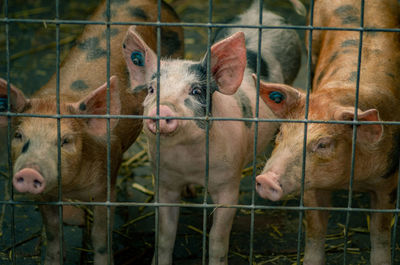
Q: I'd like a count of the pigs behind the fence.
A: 3